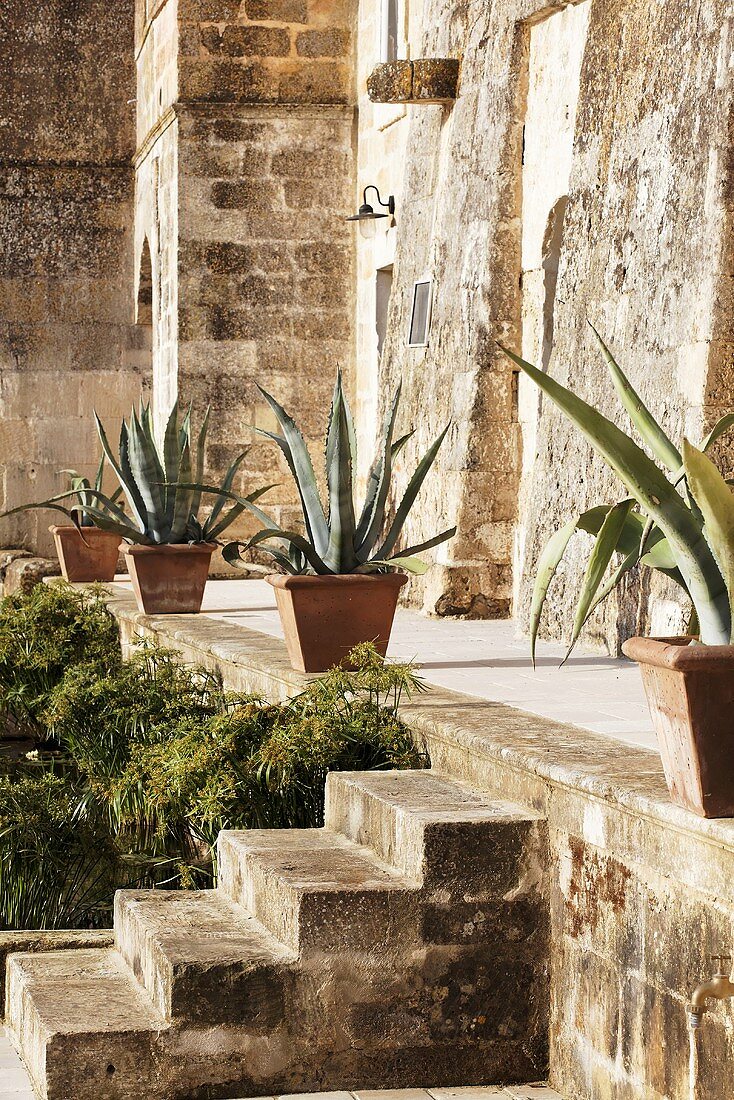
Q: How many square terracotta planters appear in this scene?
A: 4